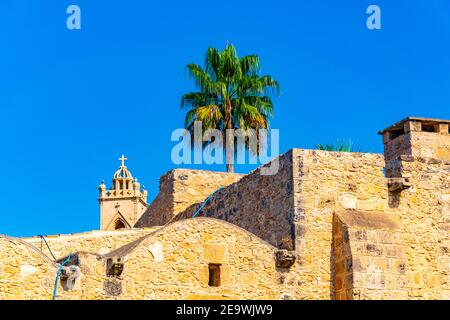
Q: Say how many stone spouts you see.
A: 4